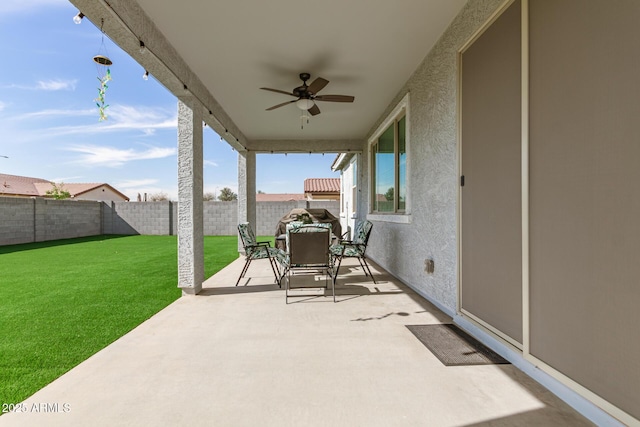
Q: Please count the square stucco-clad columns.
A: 2